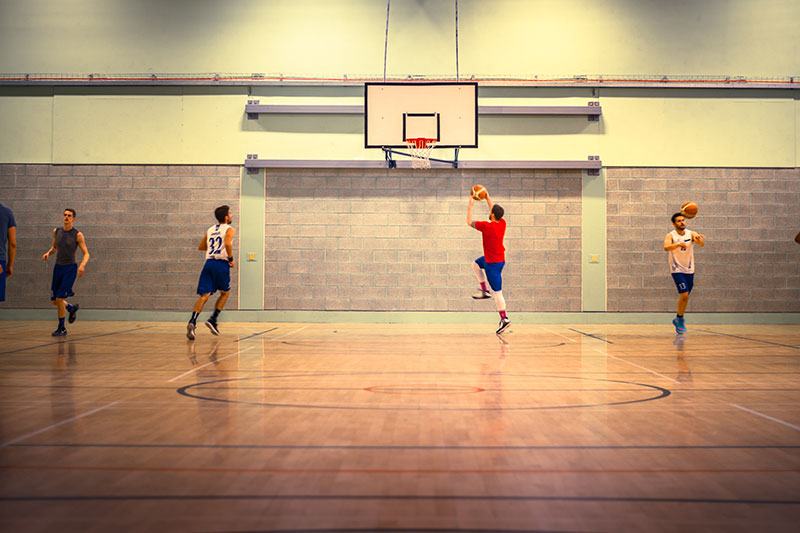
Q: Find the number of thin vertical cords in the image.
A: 2